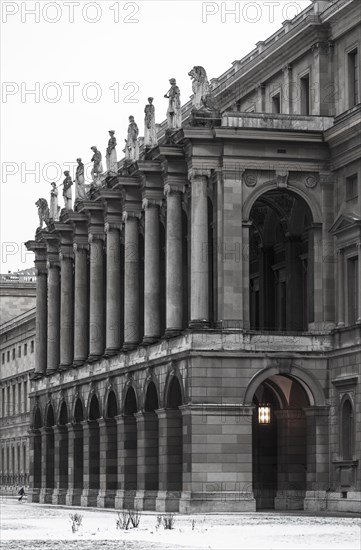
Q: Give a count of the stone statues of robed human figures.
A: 8